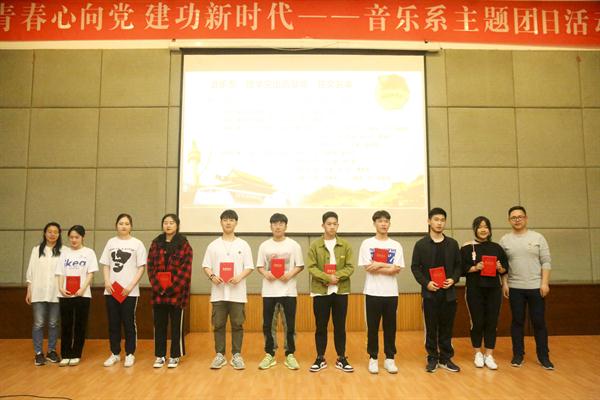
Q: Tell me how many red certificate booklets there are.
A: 9